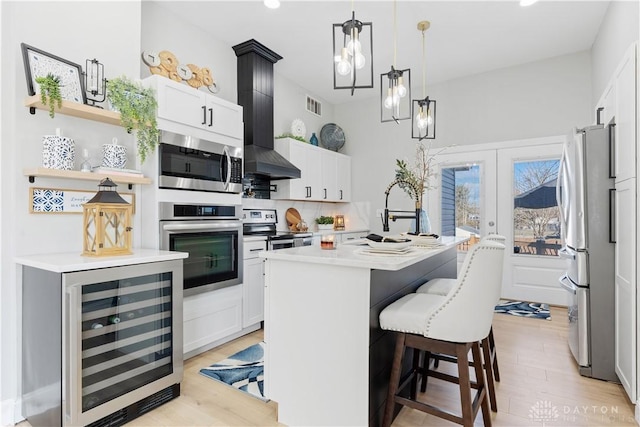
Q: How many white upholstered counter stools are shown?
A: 2